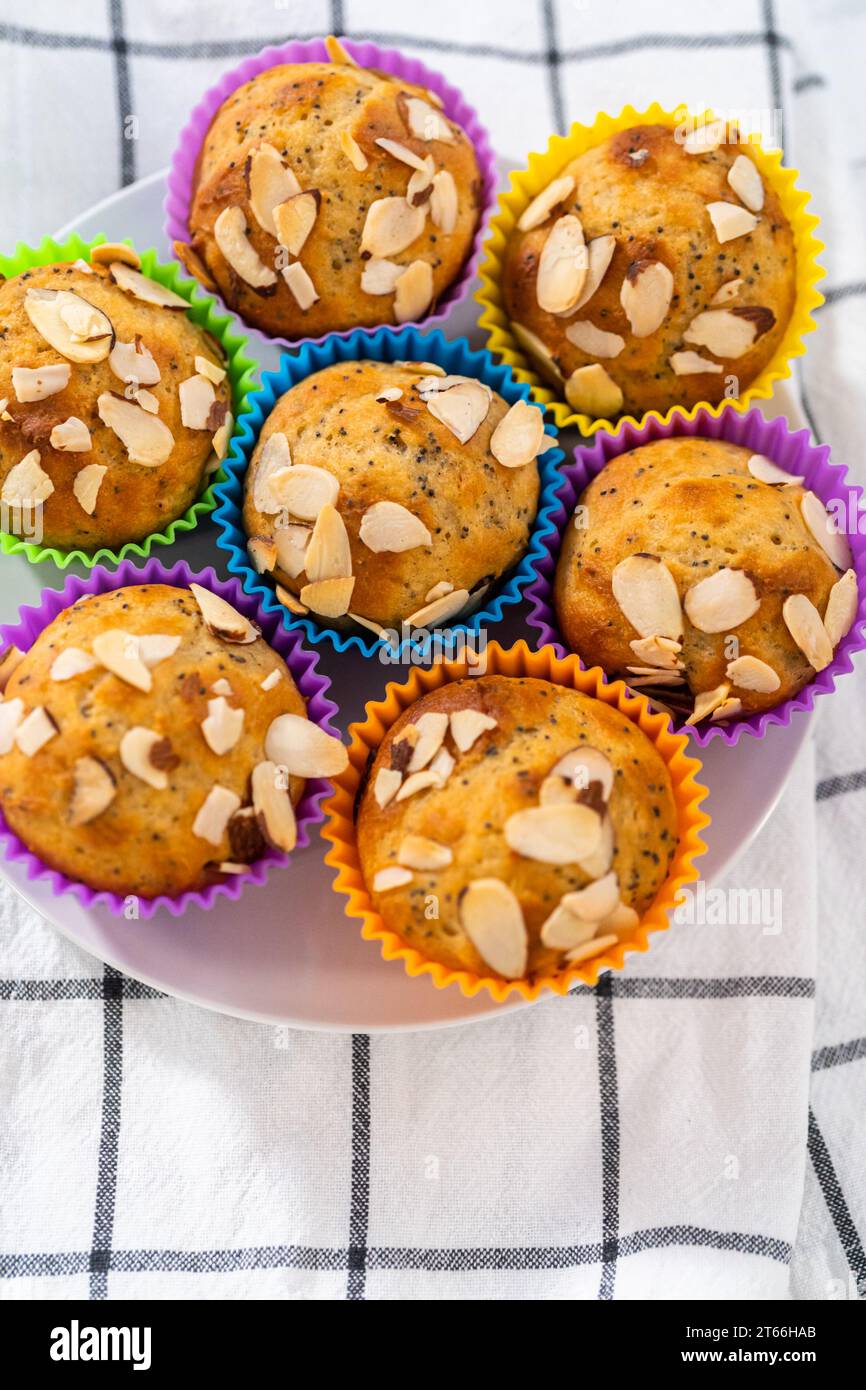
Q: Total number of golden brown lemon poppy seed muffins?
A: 7